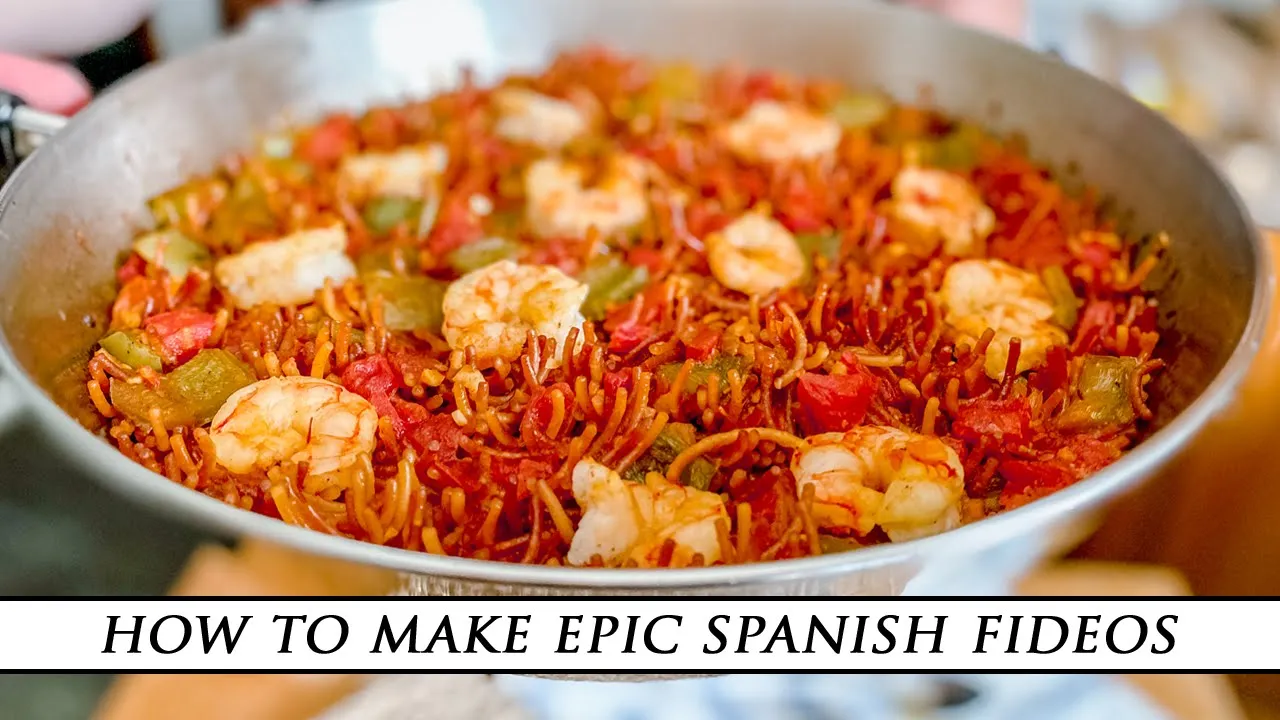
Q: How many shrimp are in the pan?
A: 12